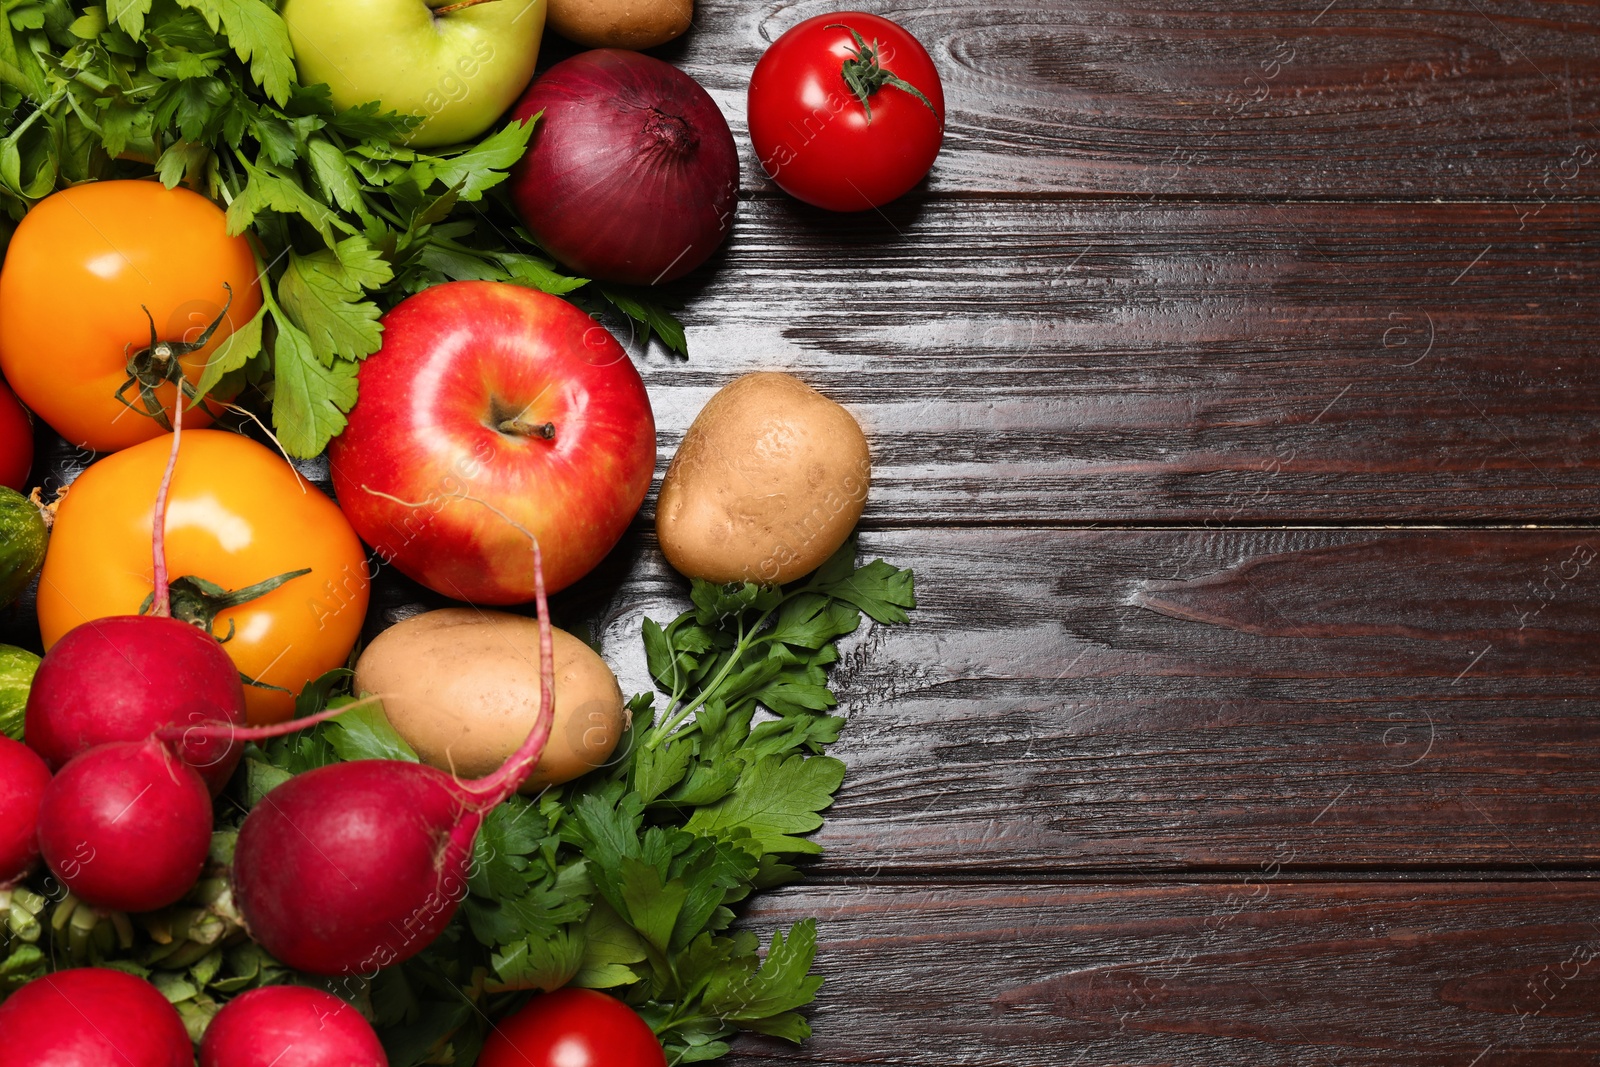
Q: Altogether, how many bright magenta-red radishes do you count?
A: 6